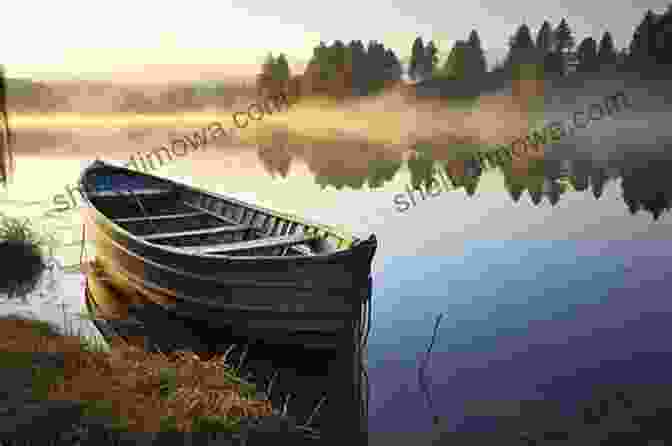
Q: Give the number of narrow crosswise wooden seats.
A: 4